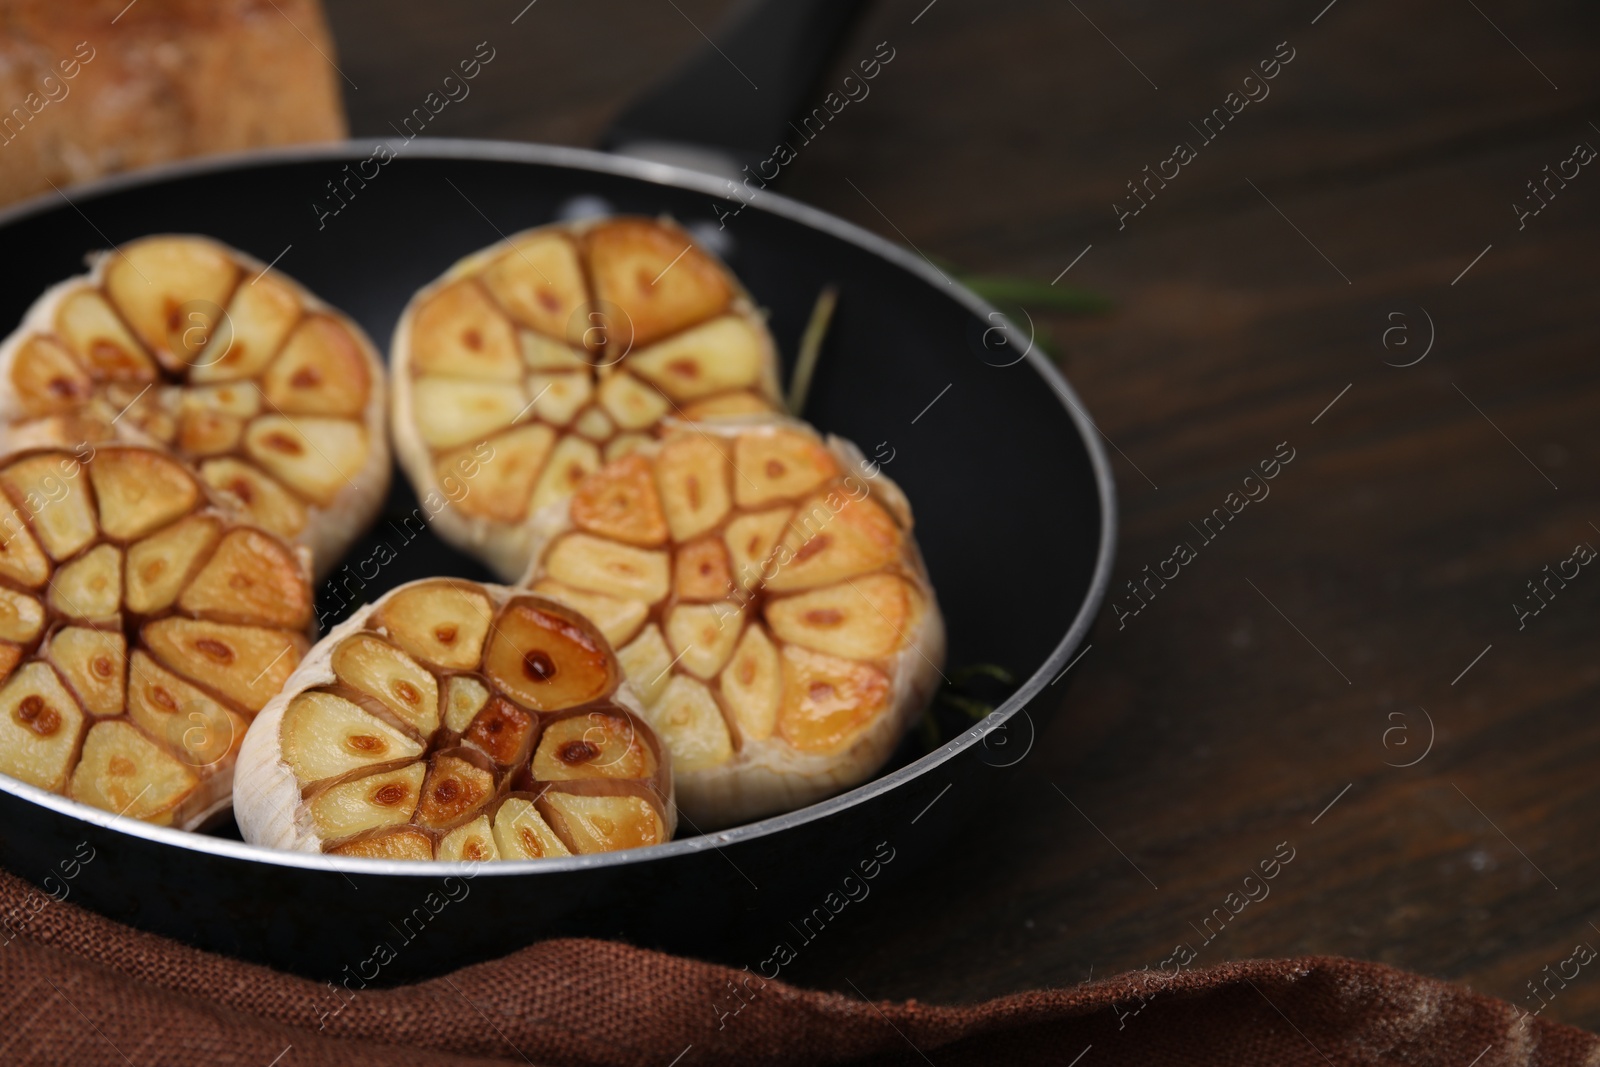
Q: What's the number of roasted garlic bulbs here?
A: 5